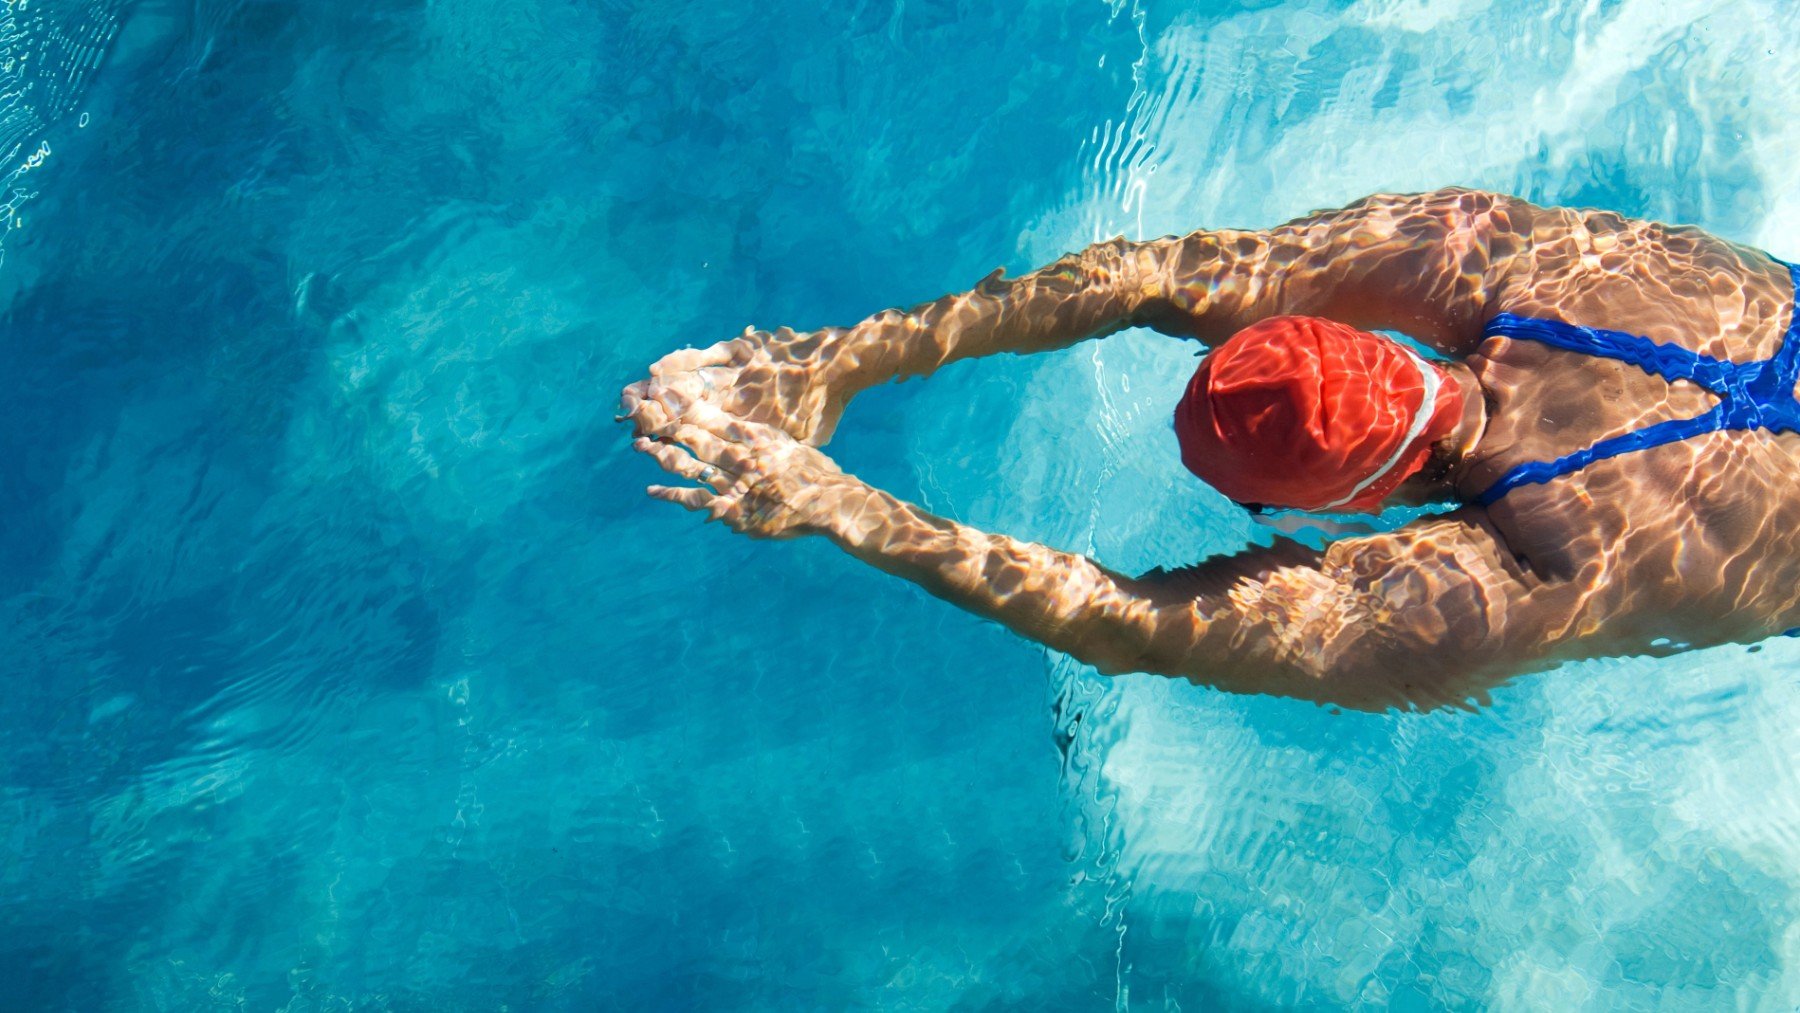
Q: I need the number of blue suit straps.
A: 2